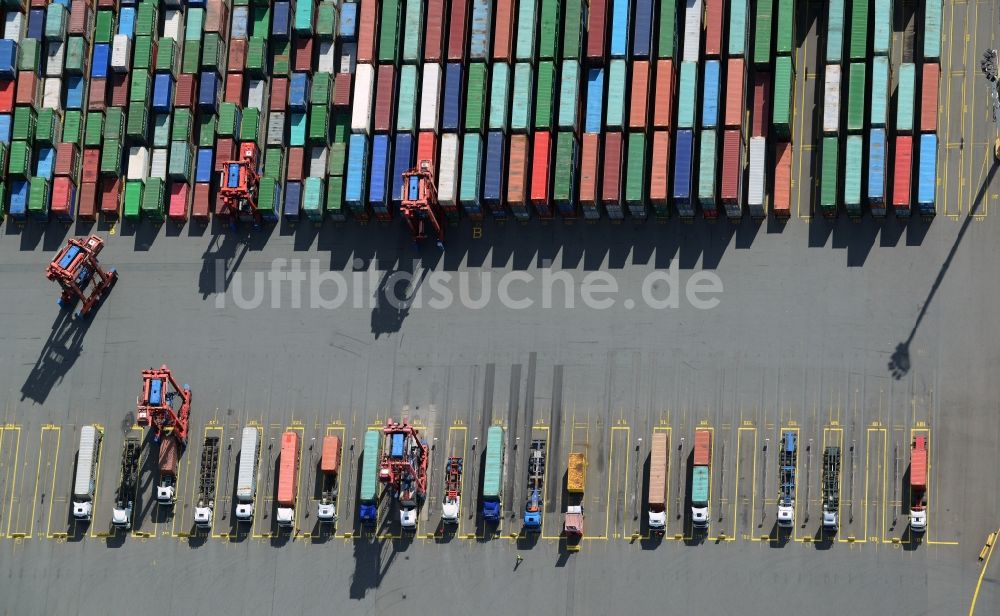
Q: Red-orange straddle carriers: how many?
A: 5